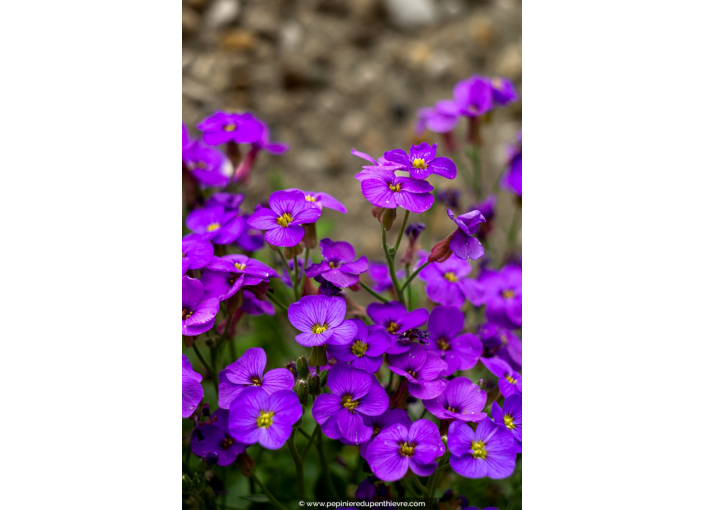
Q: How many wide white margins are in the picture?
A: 2